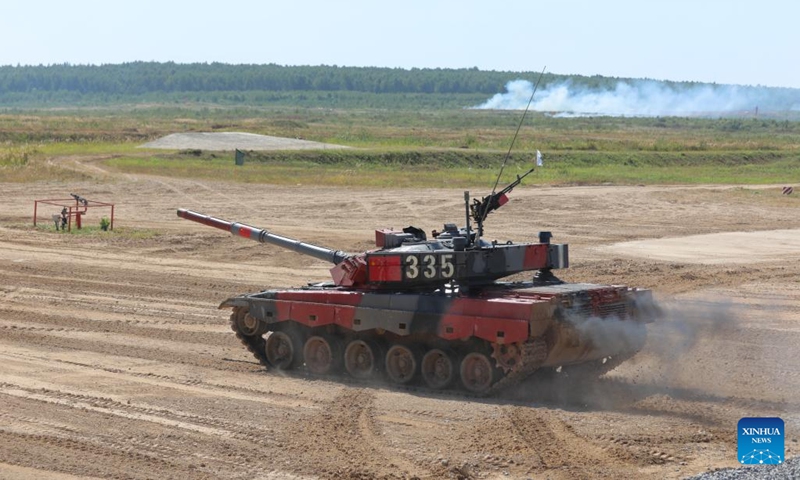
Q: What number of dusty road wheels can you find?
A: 6